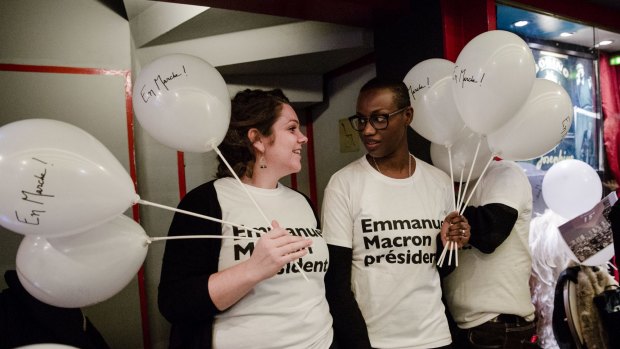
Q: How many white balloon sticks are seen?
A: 7